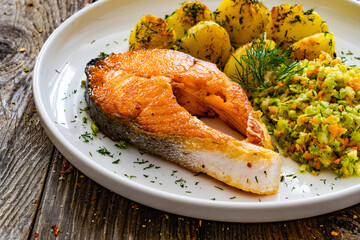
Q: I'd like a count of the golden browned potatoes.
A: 7